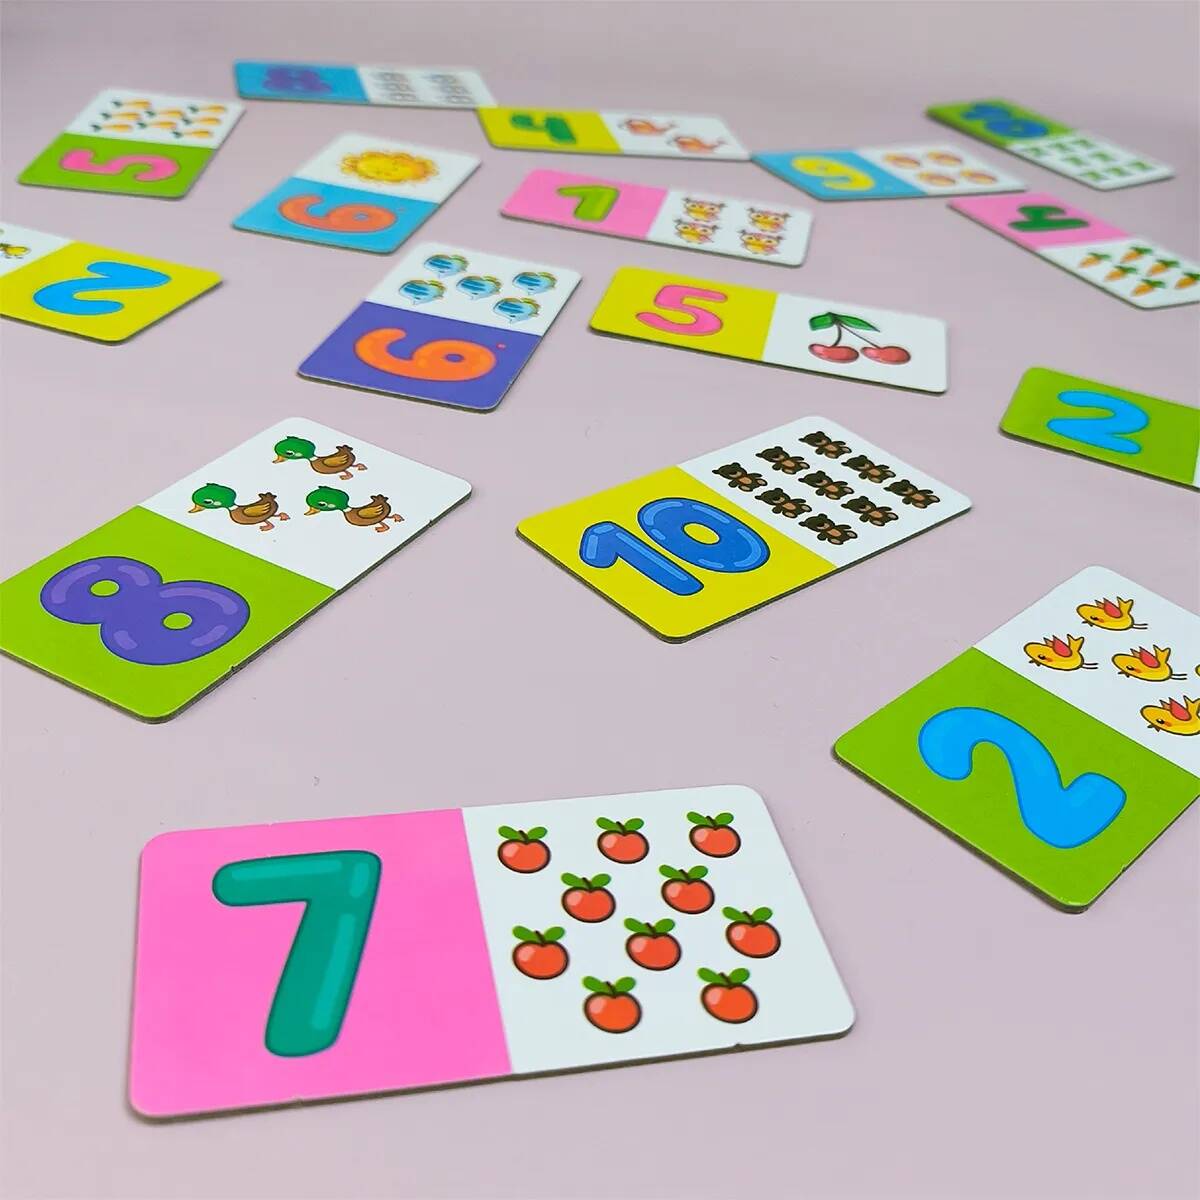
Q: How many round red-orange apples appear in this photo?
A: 10